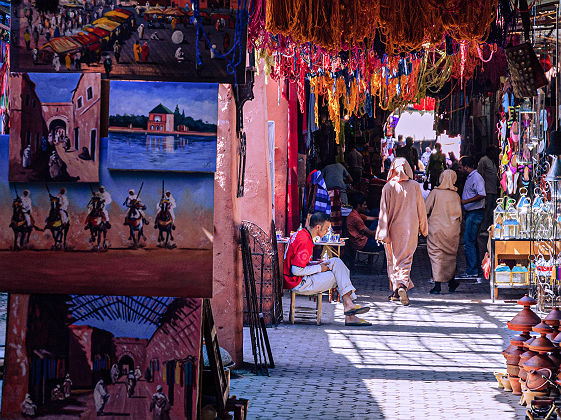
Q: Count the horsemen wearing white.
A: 5